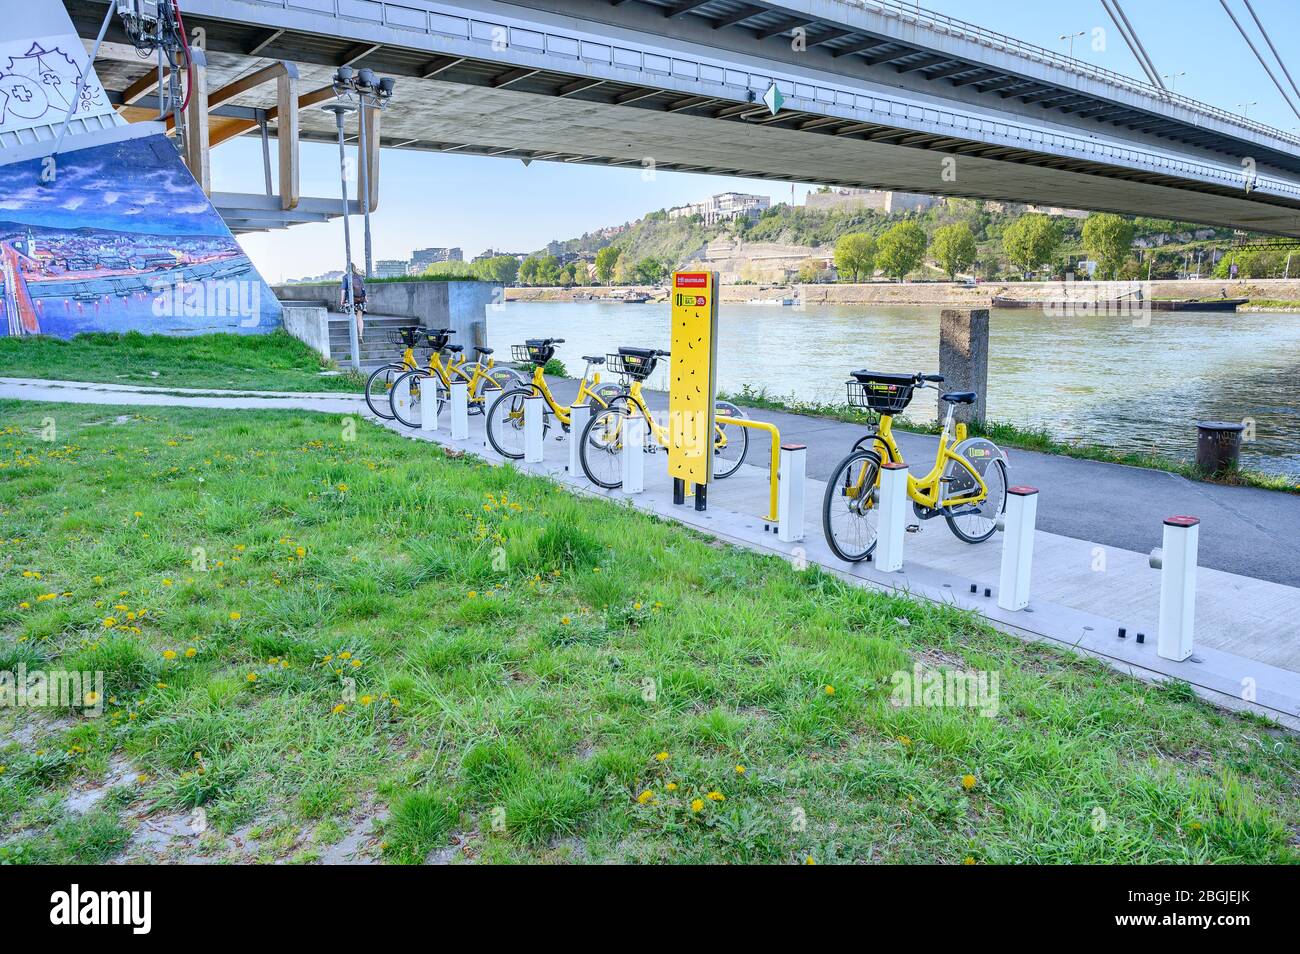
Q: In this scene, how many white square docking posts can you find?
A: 11